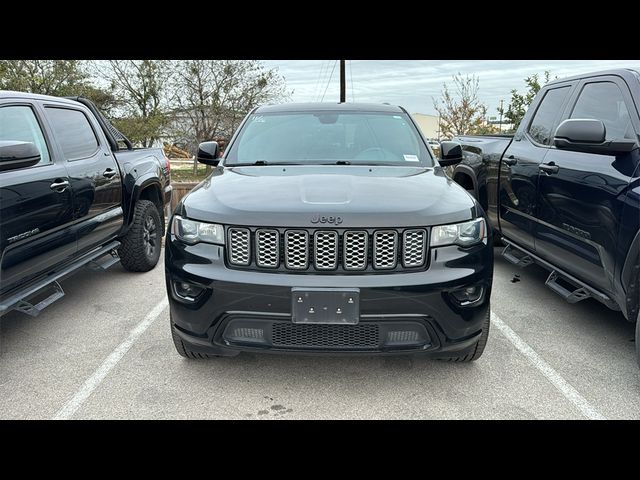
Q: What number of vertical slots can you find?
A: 7